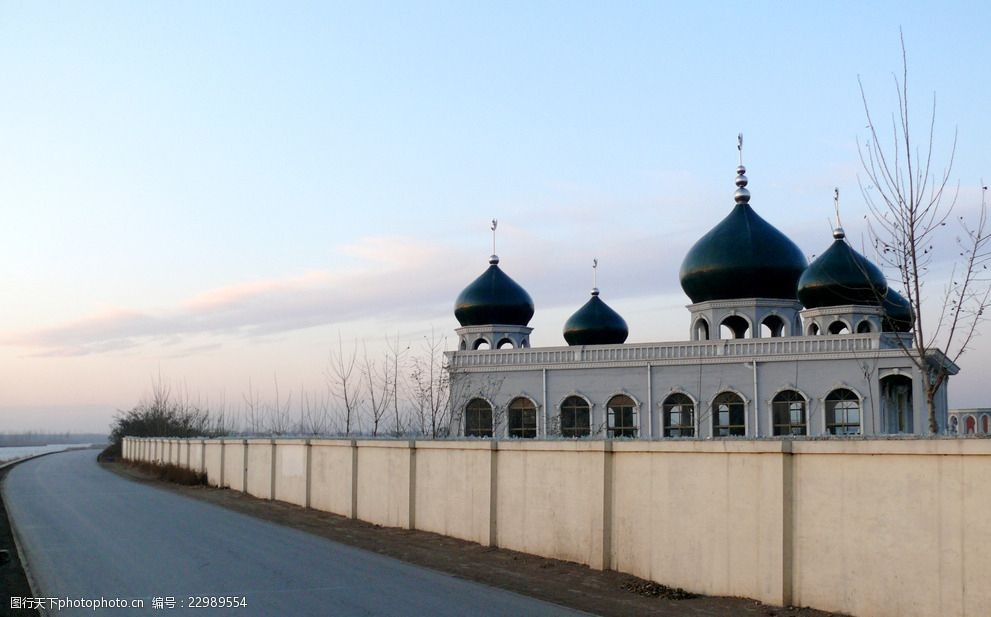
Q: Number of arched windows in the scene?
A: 8